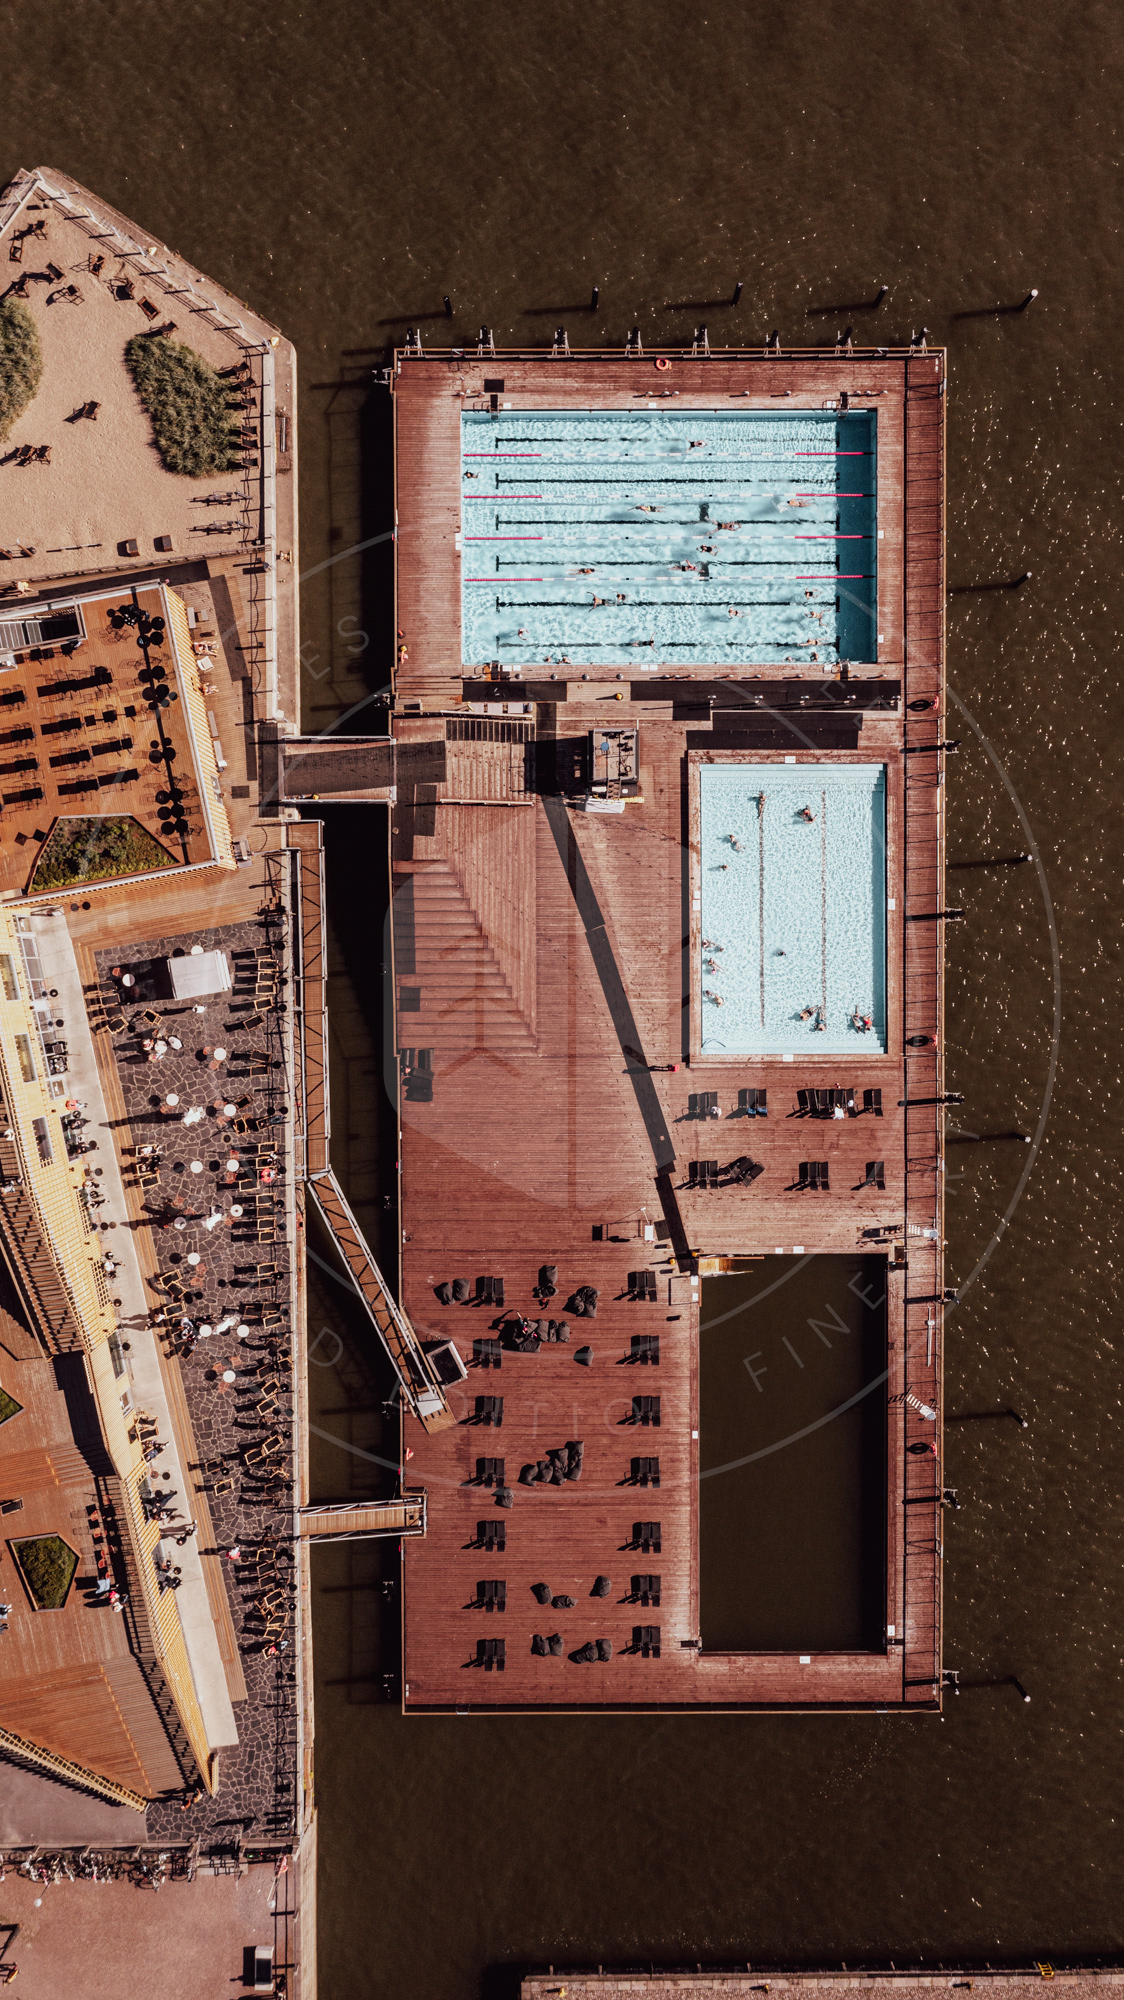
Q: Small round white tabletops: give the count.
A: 14